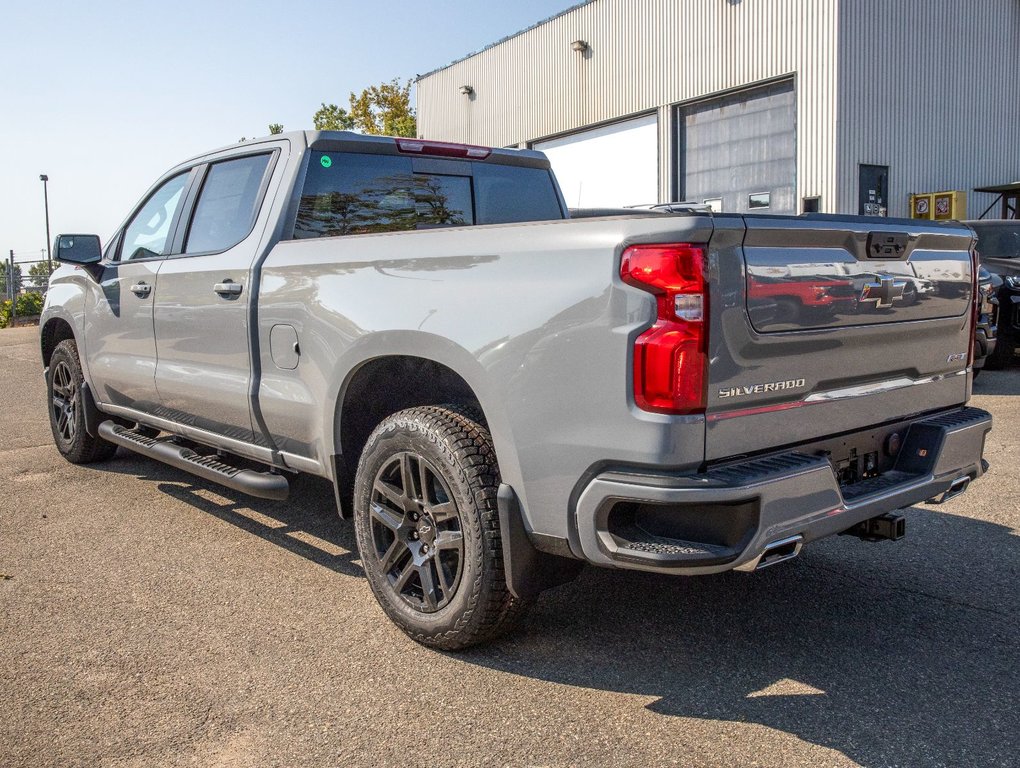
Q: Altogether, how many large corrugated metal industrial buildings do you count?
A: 1